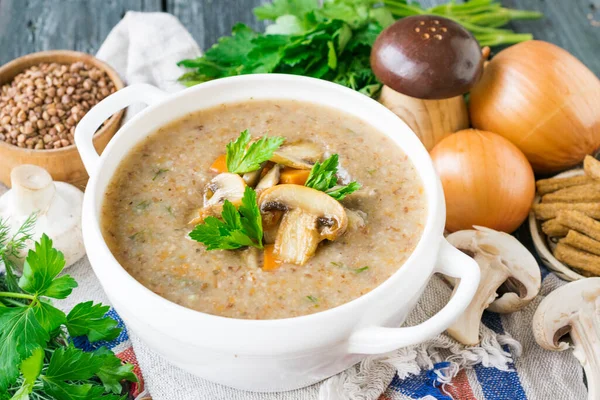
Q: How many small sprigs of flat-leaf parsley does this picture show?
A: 3